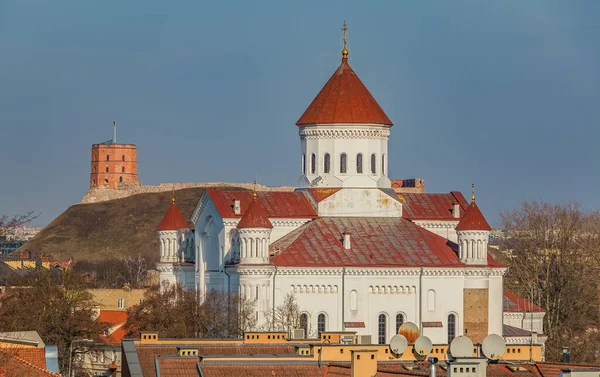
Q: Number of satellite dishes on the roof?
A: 5